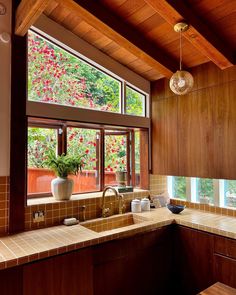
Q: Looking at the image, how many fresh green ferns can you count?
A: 1